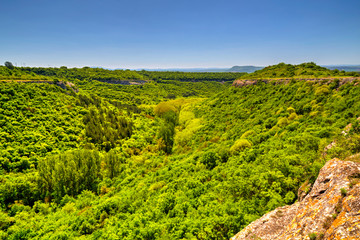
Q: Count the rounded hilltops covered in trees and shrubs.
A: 1